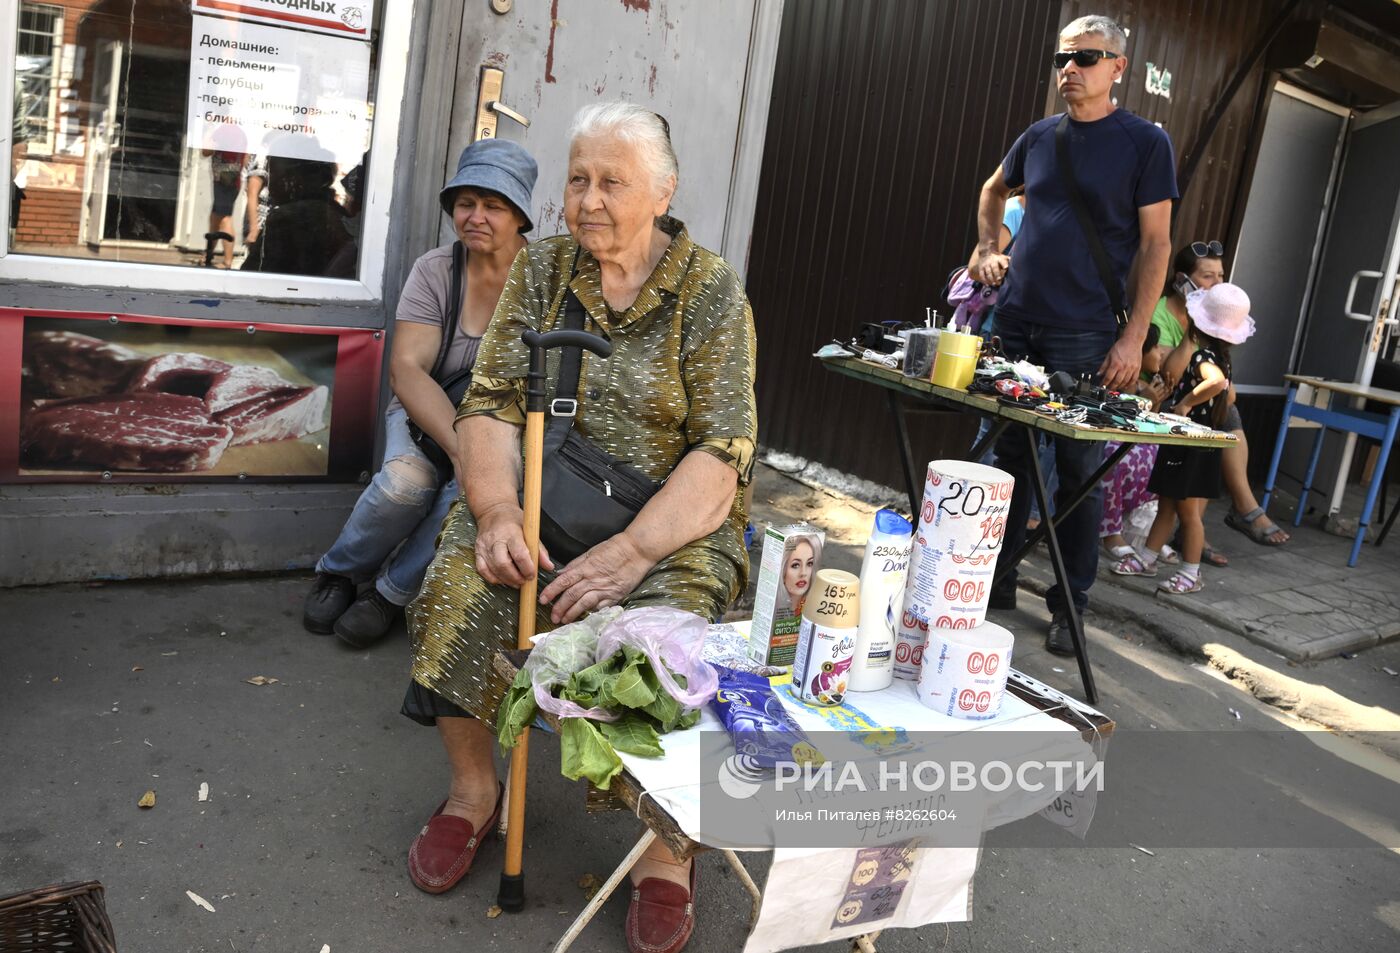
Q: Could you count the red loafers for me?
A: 2